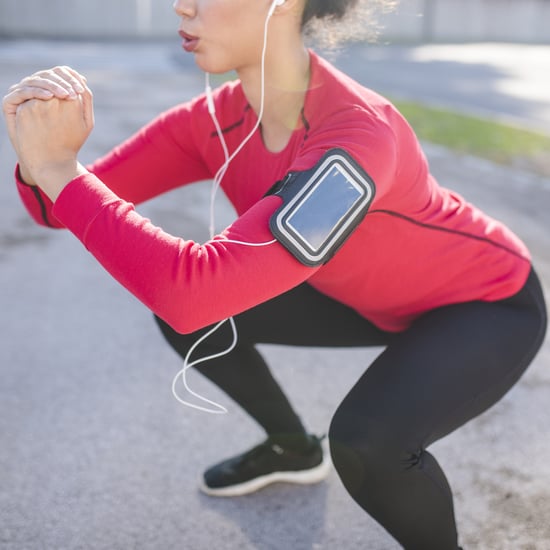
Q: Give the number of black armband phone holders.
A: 1